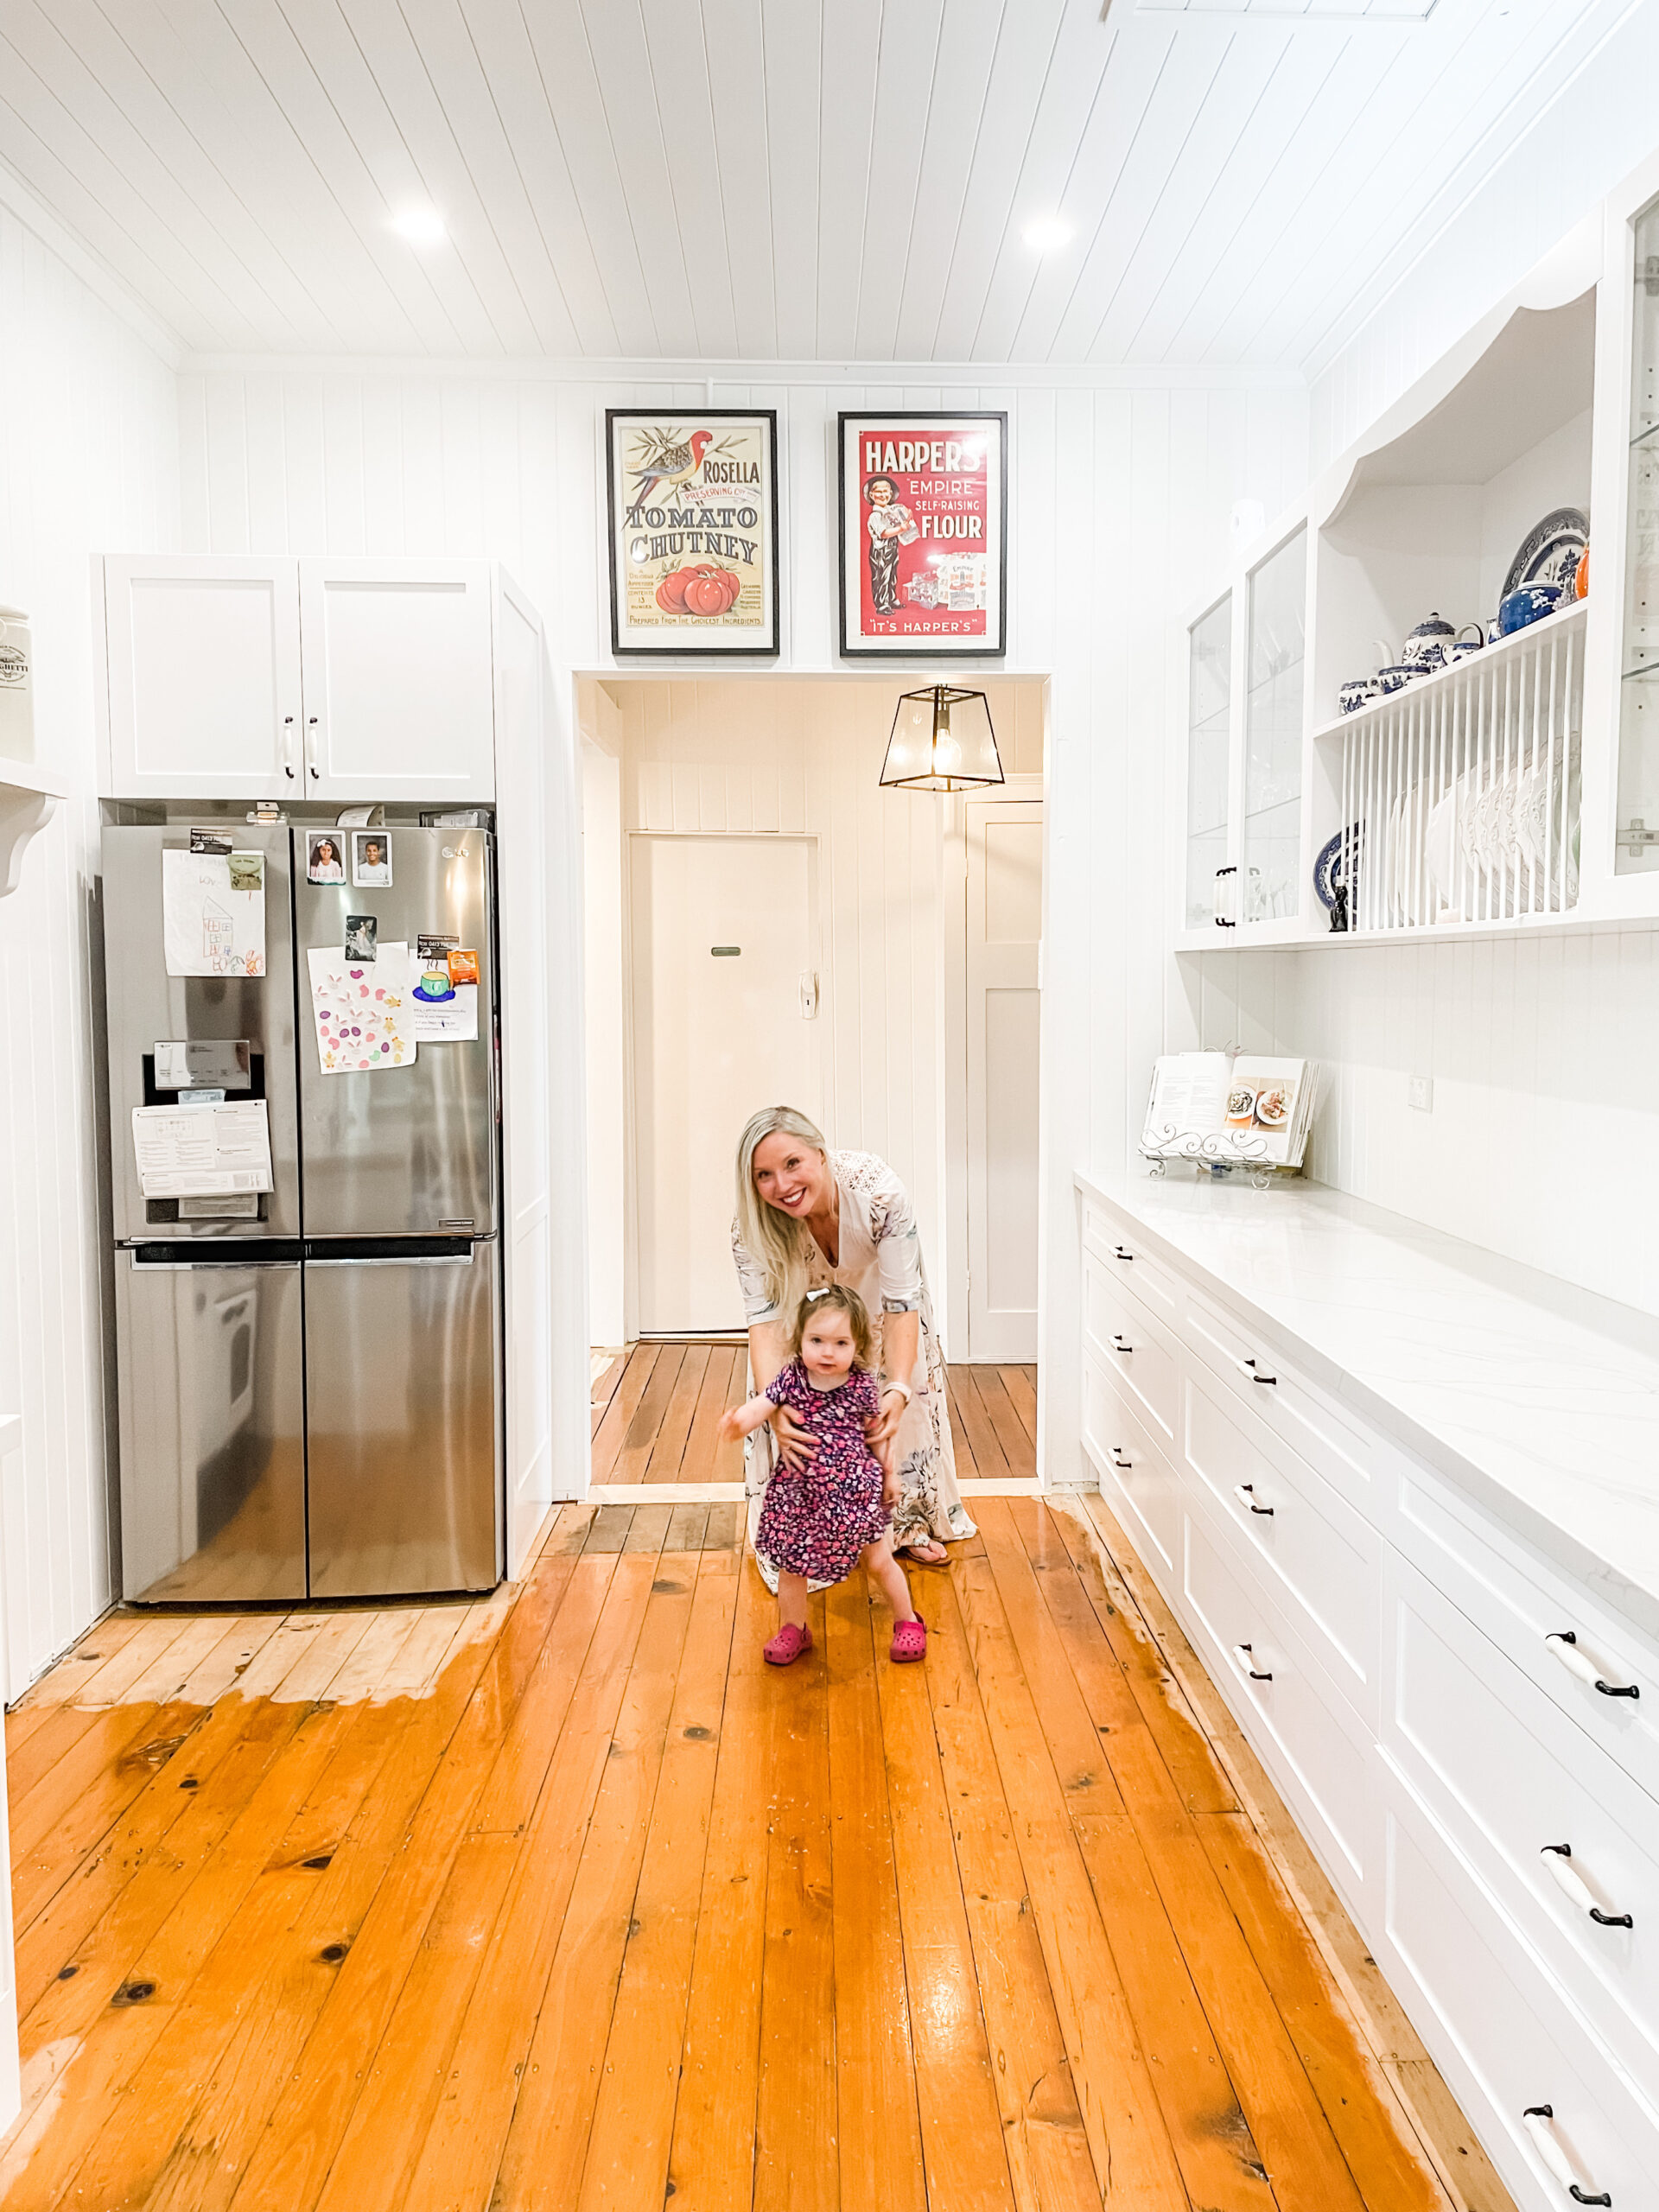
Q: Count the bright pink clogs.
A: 2